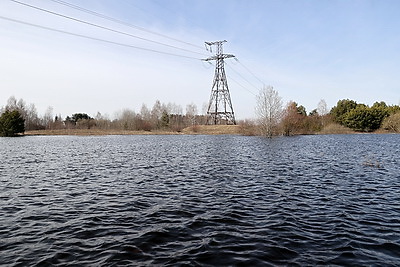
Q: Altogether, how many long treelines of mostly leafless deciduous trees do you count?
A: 1